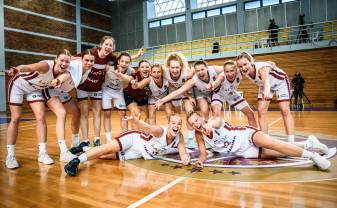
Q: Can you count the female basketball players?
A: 12